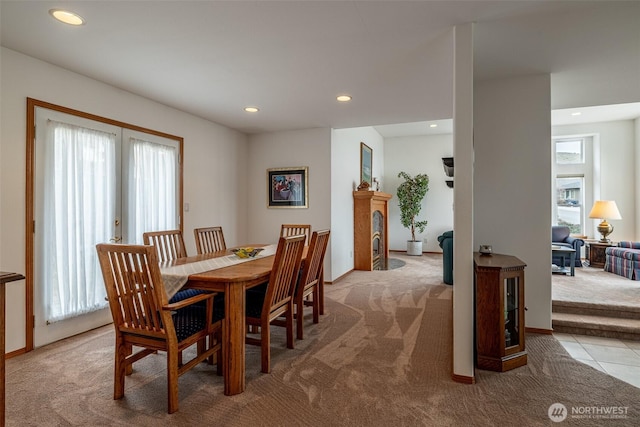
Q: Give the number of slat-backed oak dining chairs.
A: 6